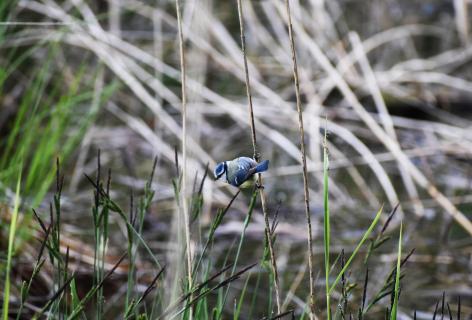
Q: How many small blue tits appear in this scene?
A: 1